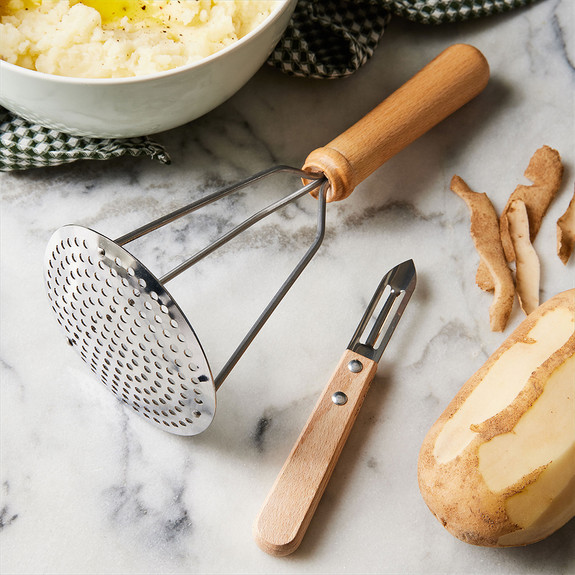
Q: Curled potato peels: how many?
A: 4